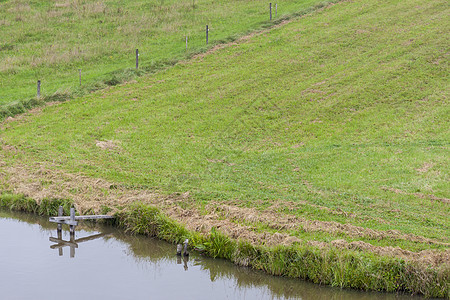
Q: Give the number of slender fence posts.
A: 7